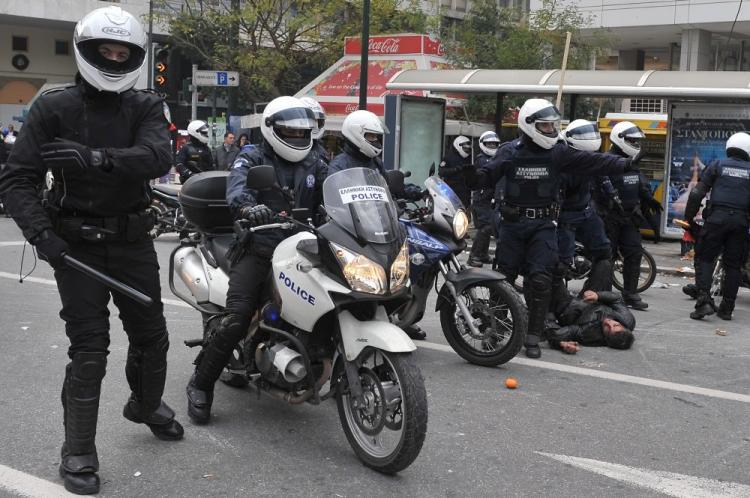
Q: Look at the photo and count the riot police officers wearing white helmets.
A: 11